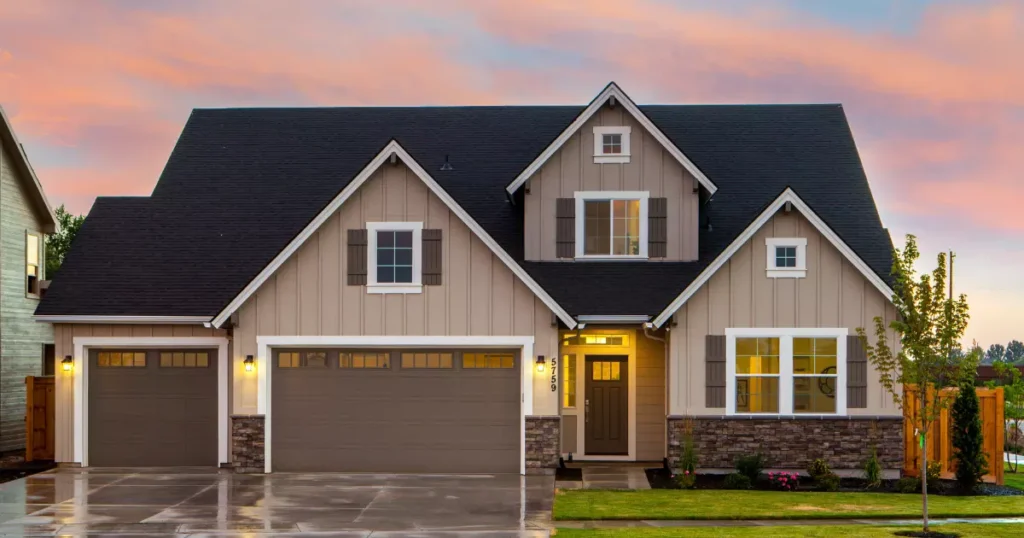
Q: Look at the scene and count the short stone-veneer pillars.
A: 2